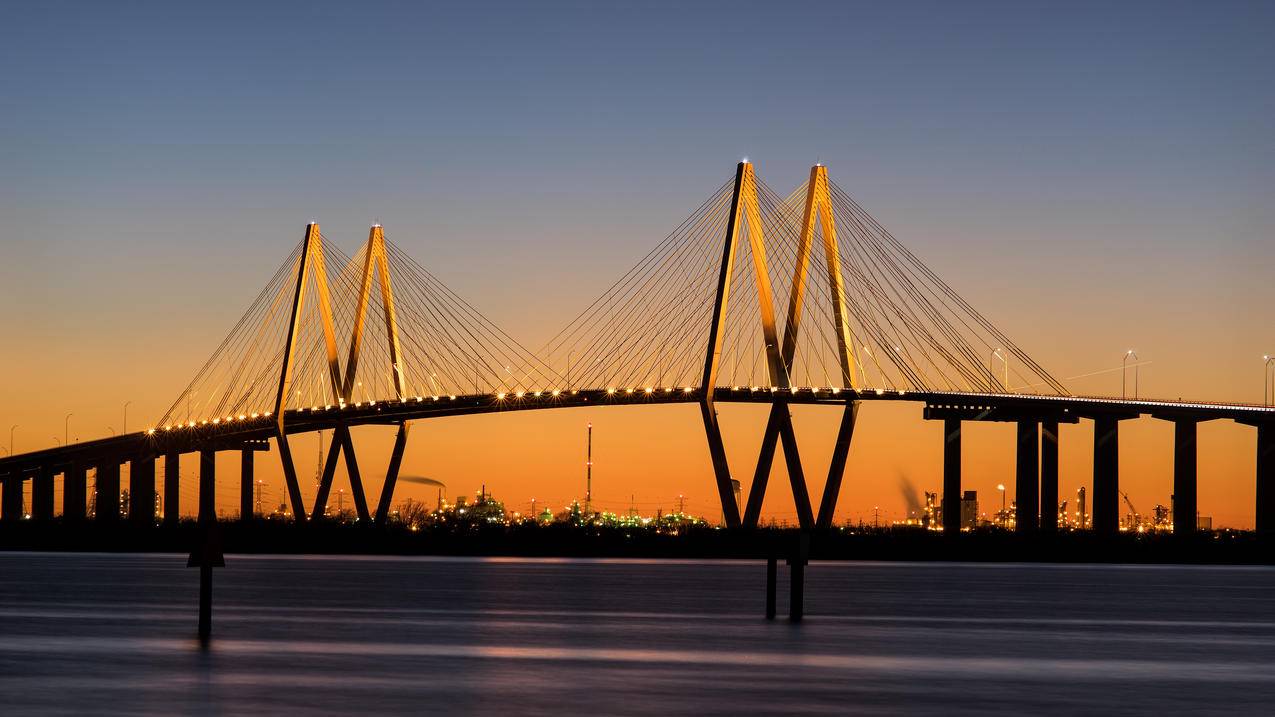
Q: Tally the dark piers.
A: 14